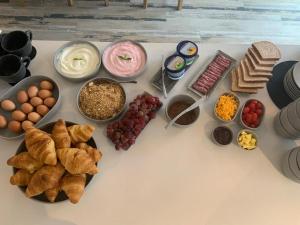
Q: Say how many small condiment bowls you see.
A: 4